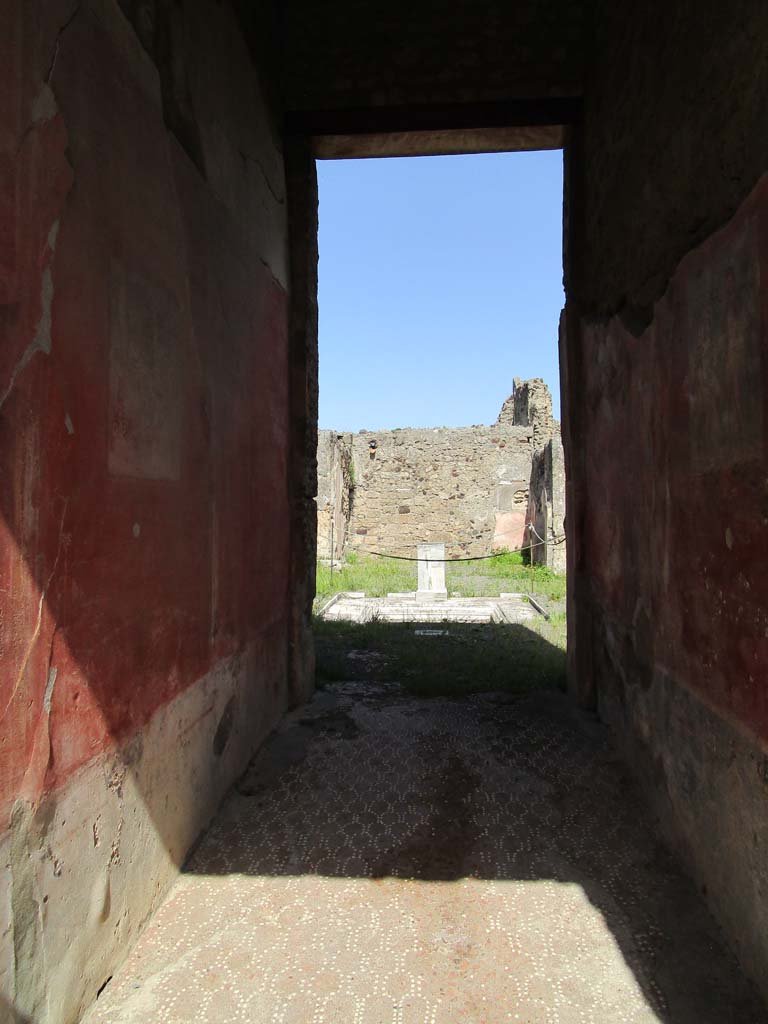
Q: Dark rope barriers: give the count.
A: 1